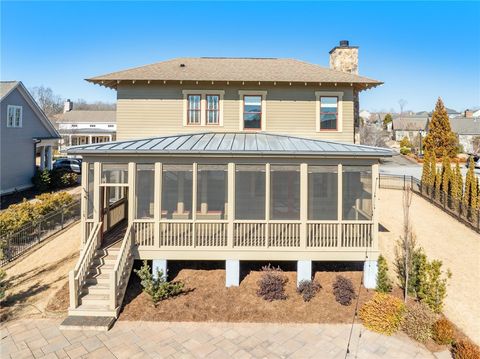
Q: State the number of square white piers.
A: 4